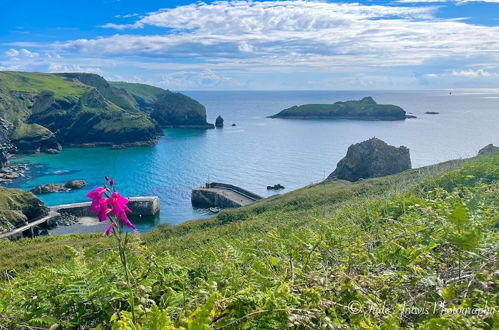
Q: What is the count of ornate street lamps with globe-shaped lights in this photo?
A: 0